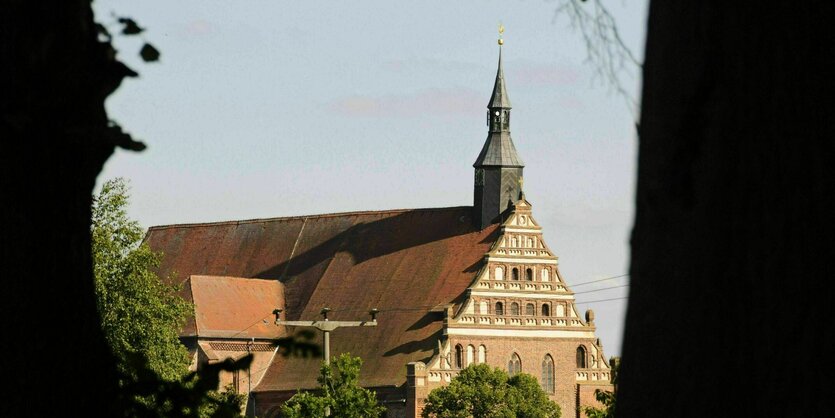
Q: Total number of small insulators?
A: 3